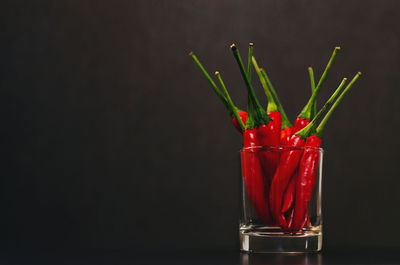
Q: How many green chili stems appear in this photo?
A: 10